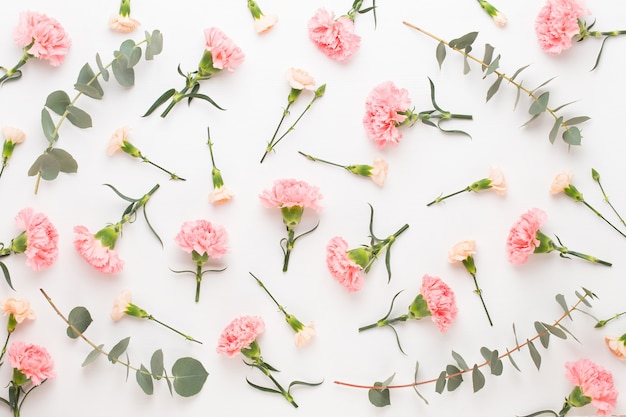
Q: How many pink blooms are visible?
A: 15